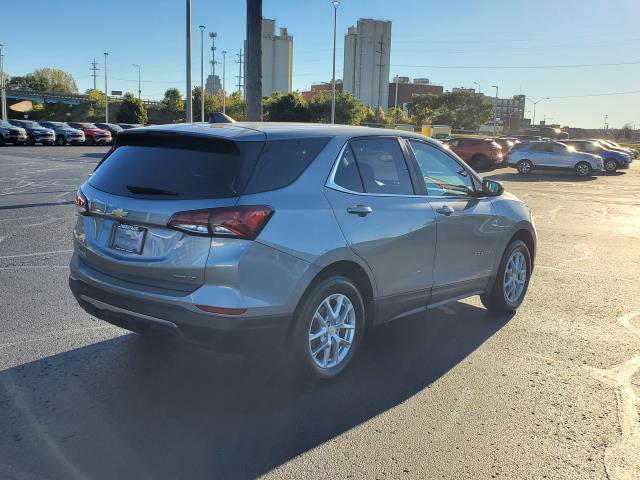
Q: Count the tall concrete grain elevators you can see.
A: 2